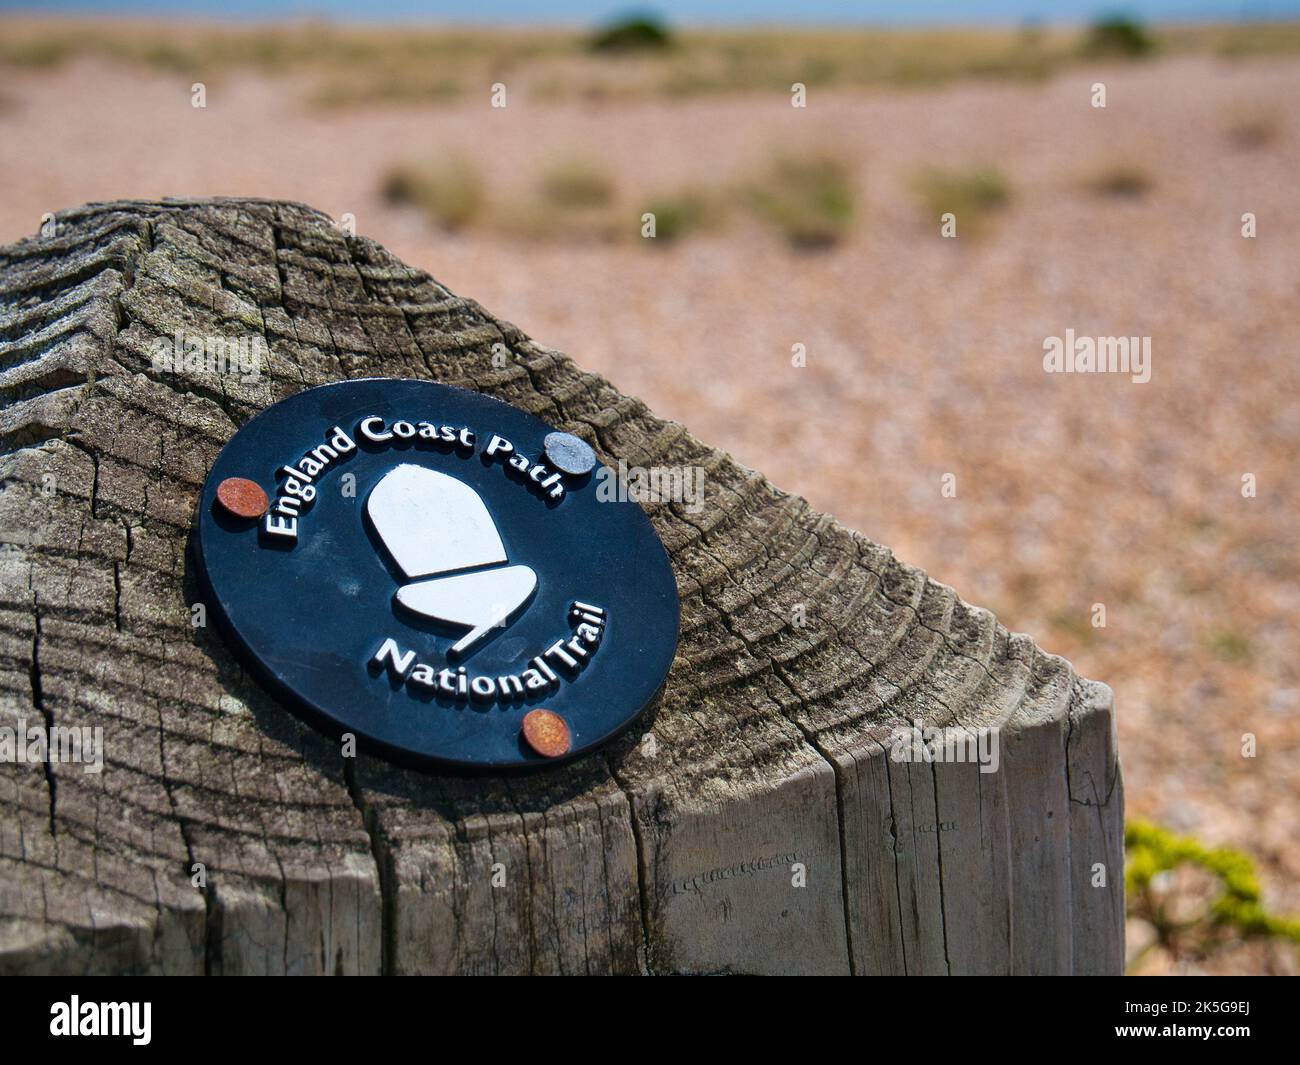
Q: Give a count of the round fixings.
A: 3